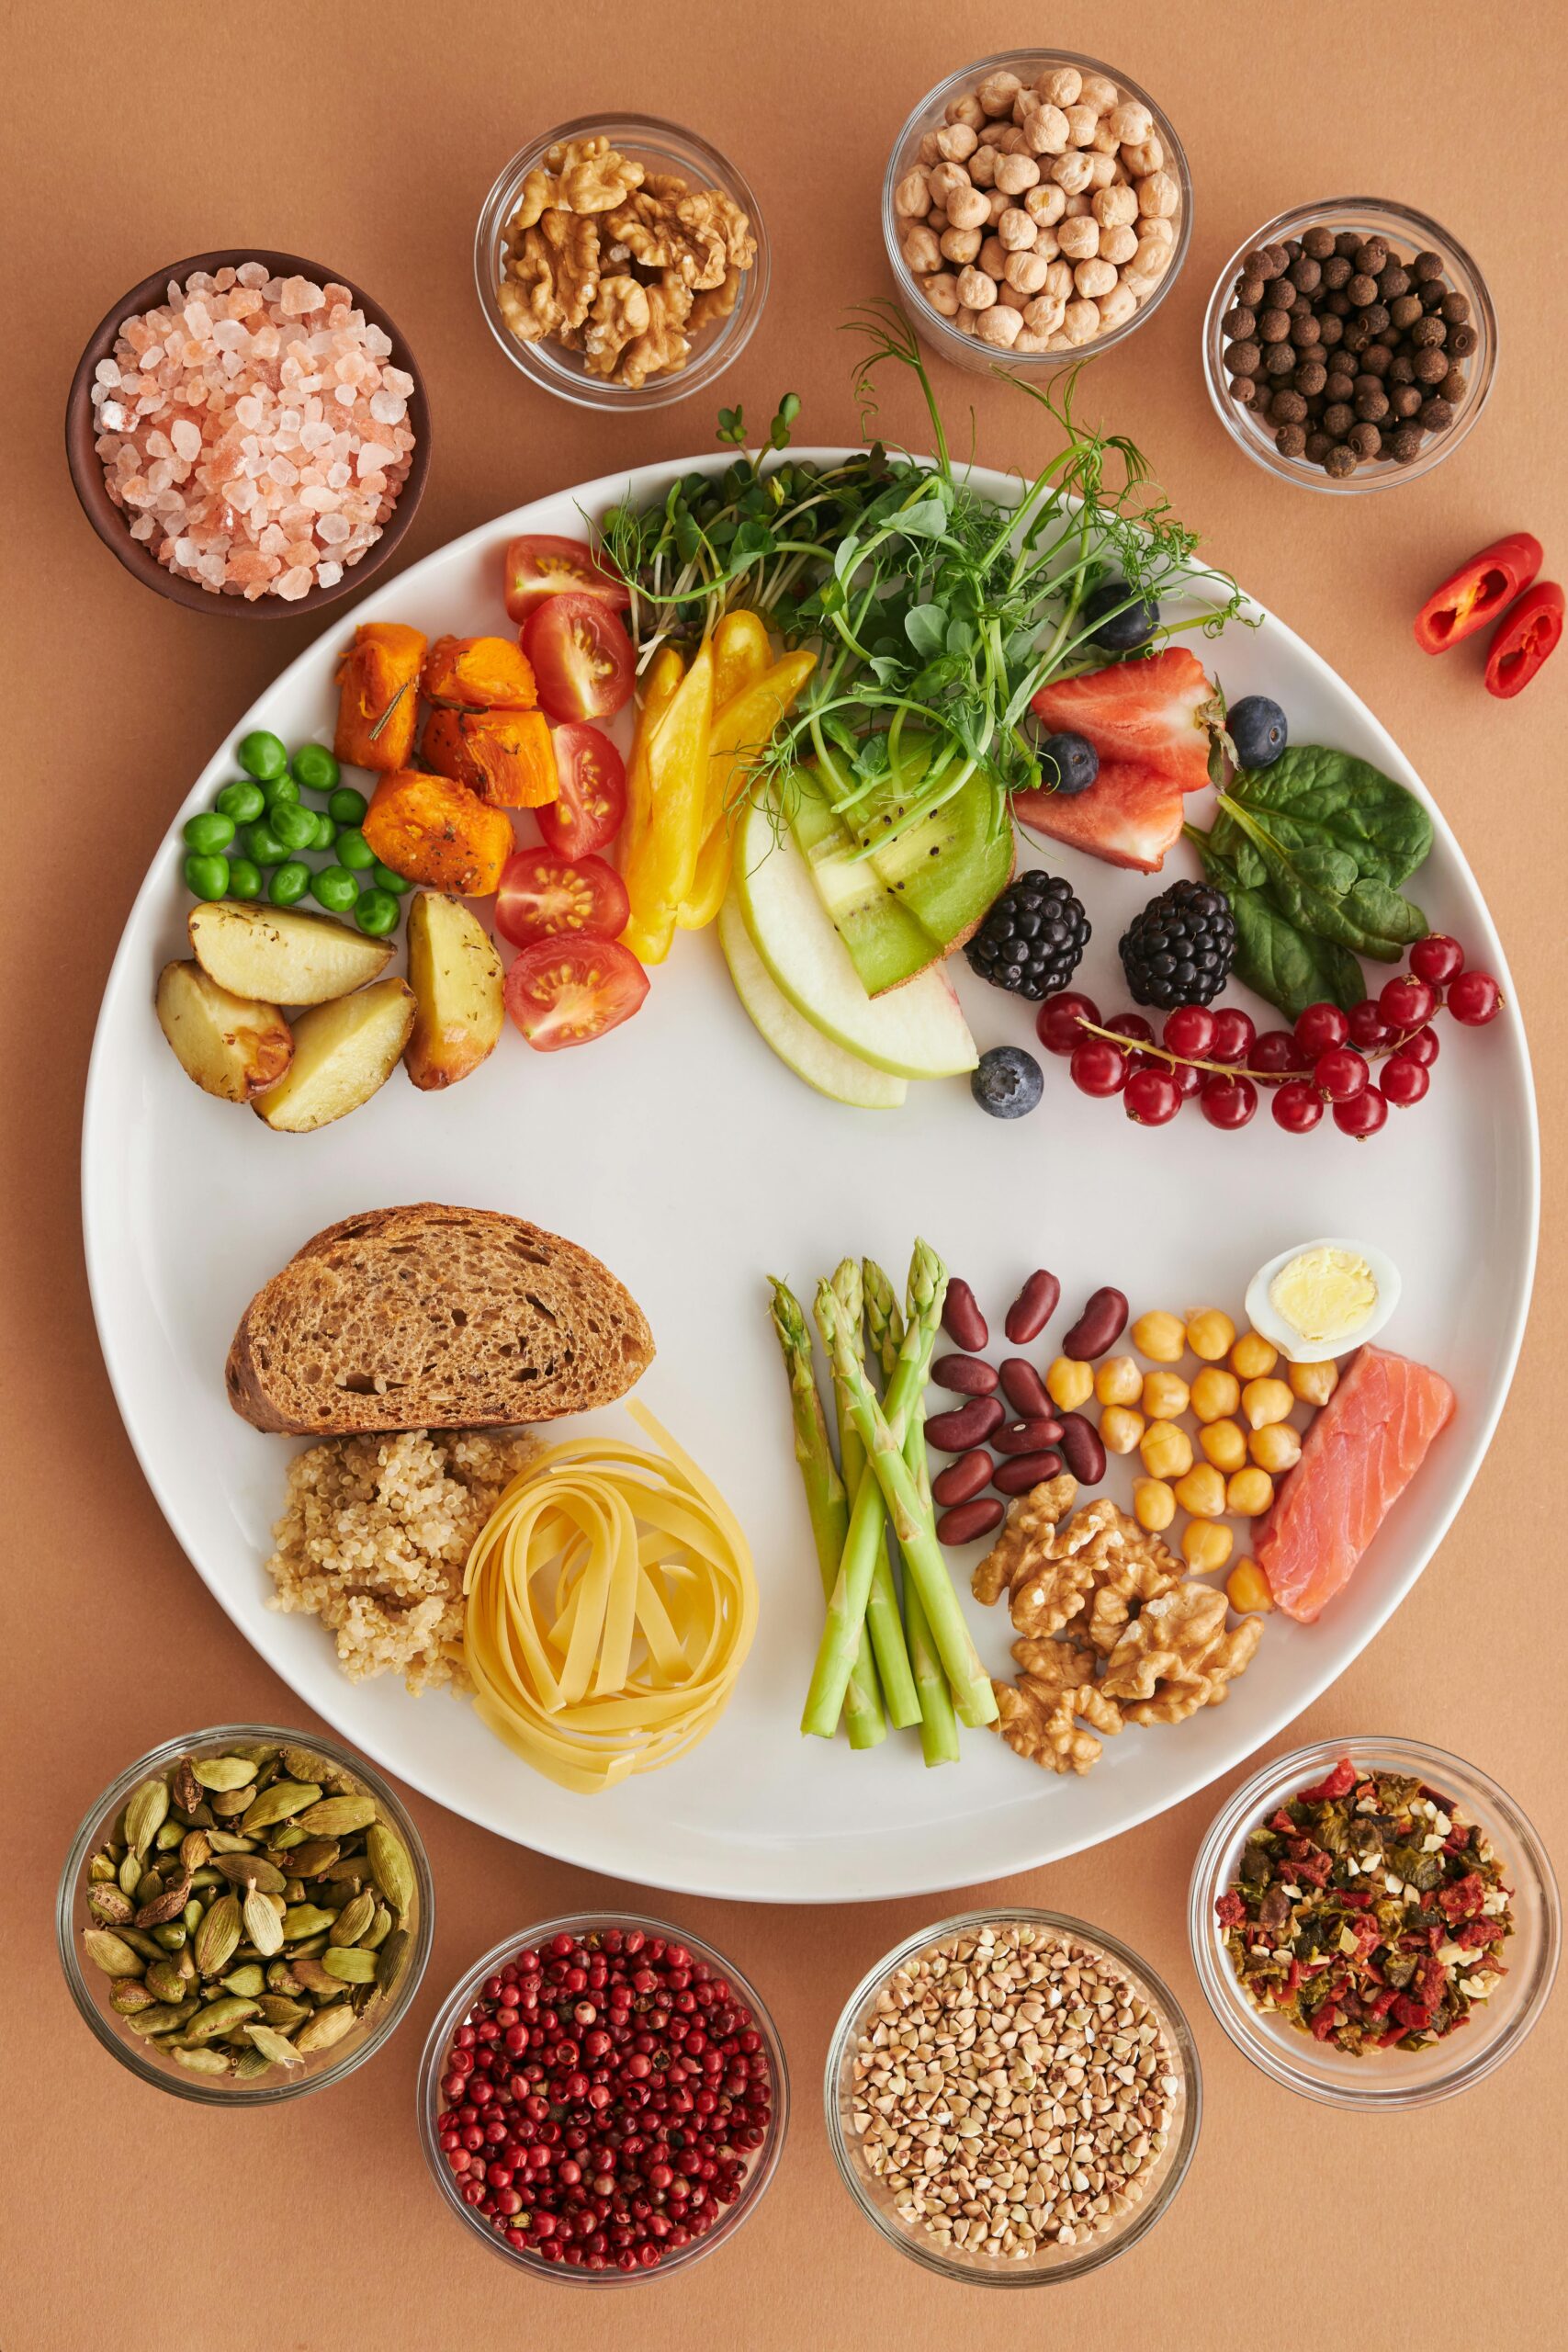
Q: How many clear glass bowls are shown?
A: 7